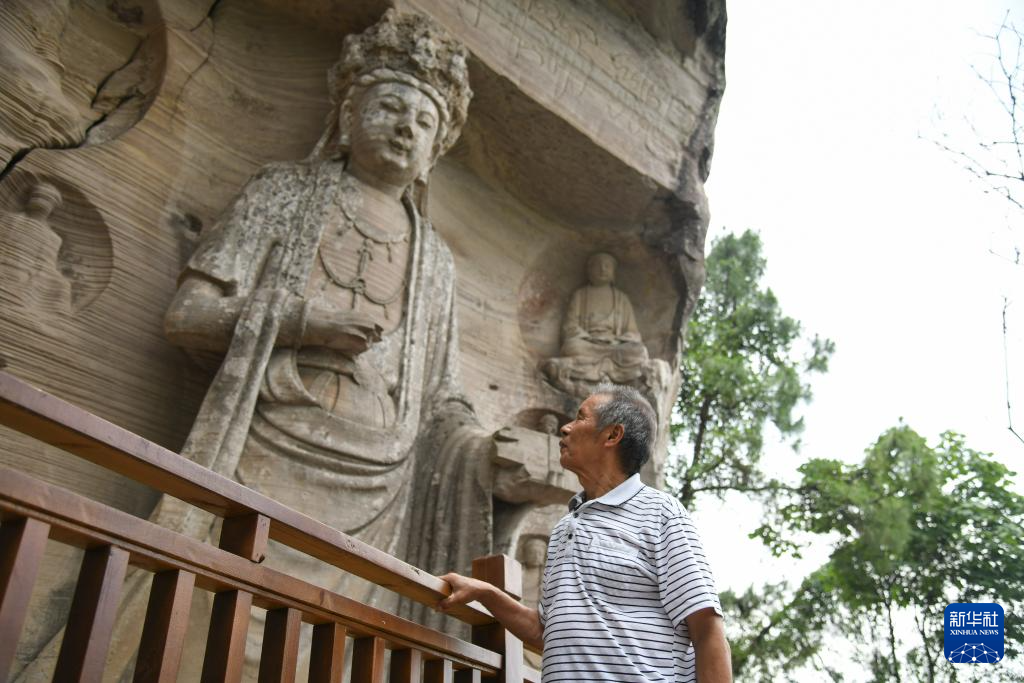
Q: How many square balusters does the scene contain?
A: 10